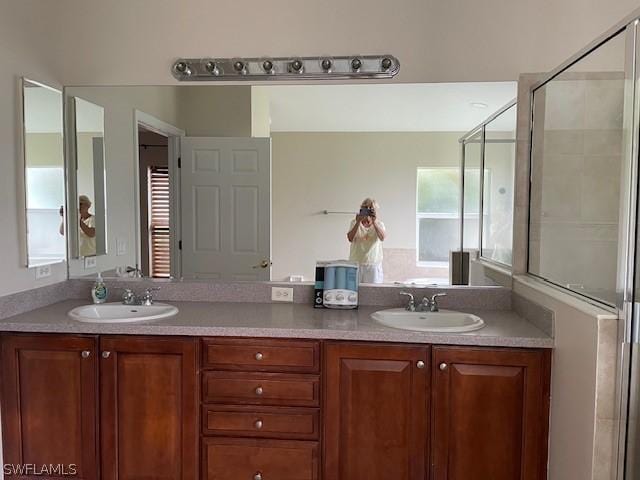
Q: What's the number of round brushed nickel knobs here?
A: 8